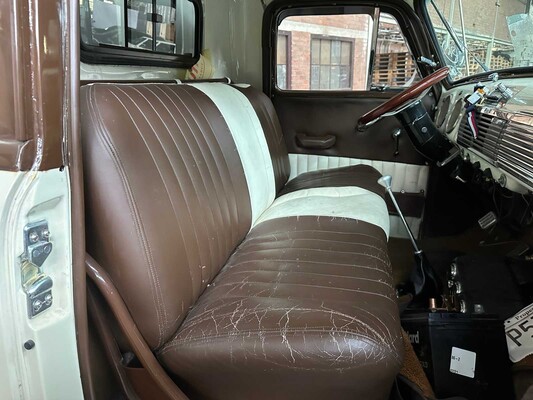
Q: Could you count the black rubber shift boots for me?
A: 1